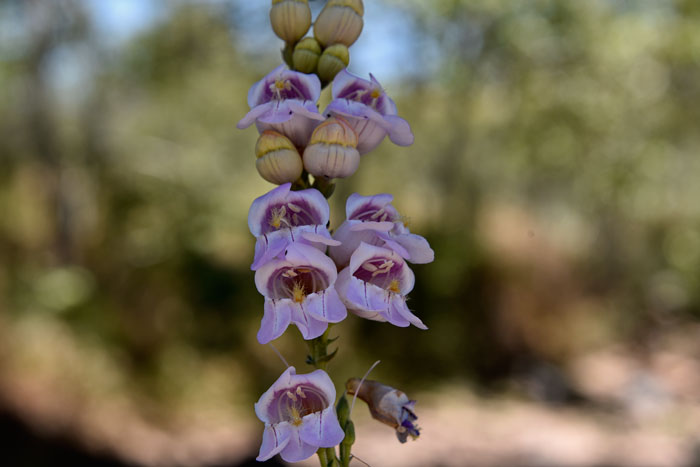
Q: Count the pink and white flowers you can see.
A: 7